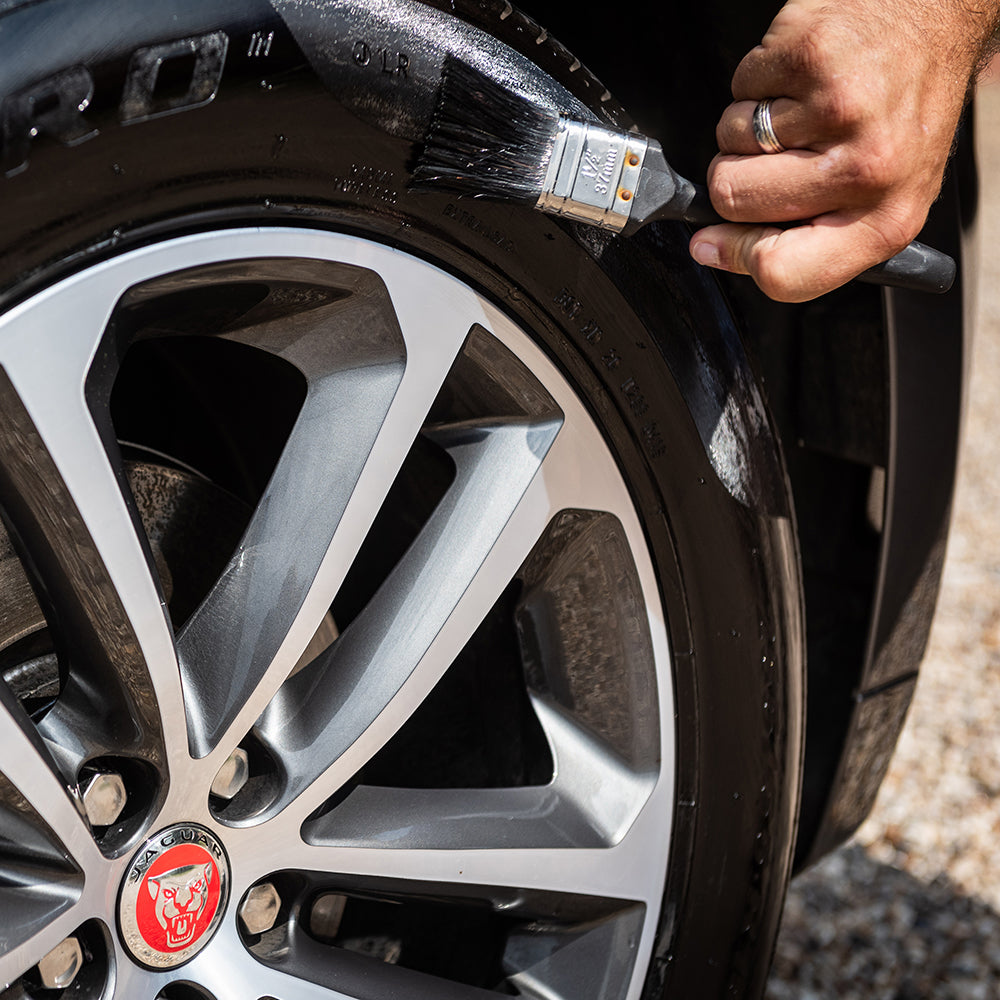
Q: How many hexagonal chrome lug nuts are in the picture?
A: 4